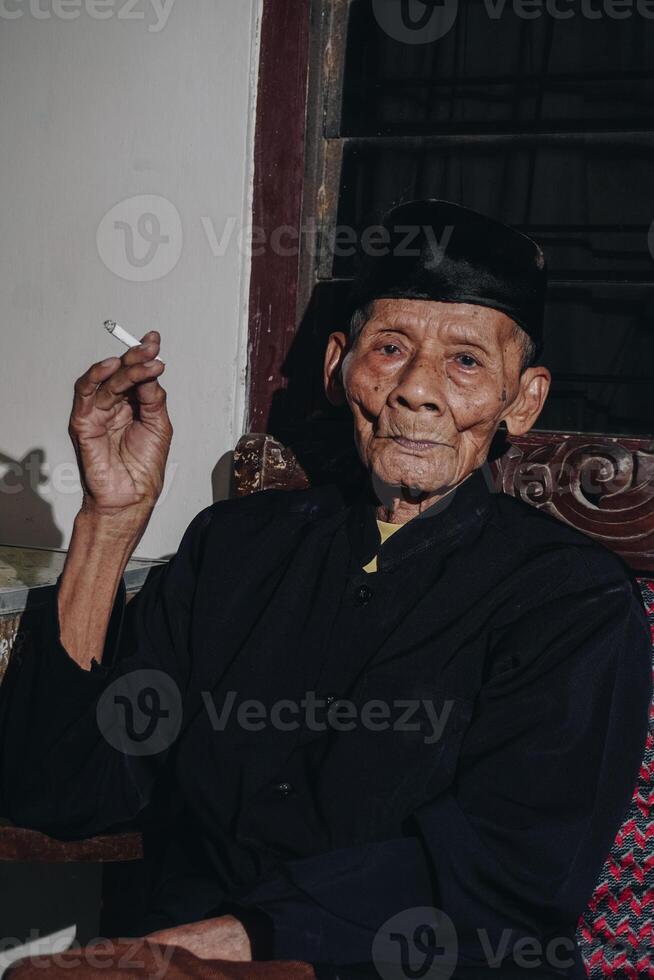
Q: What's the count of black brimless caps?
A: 1